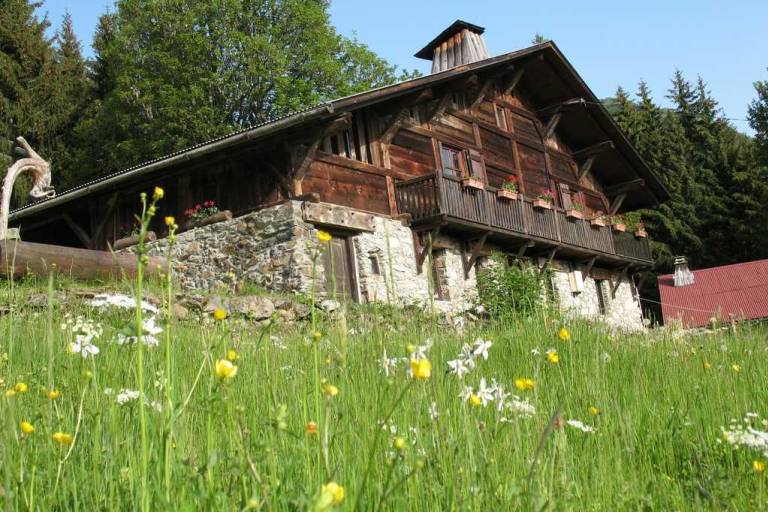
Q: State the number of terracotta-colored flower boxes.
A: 7